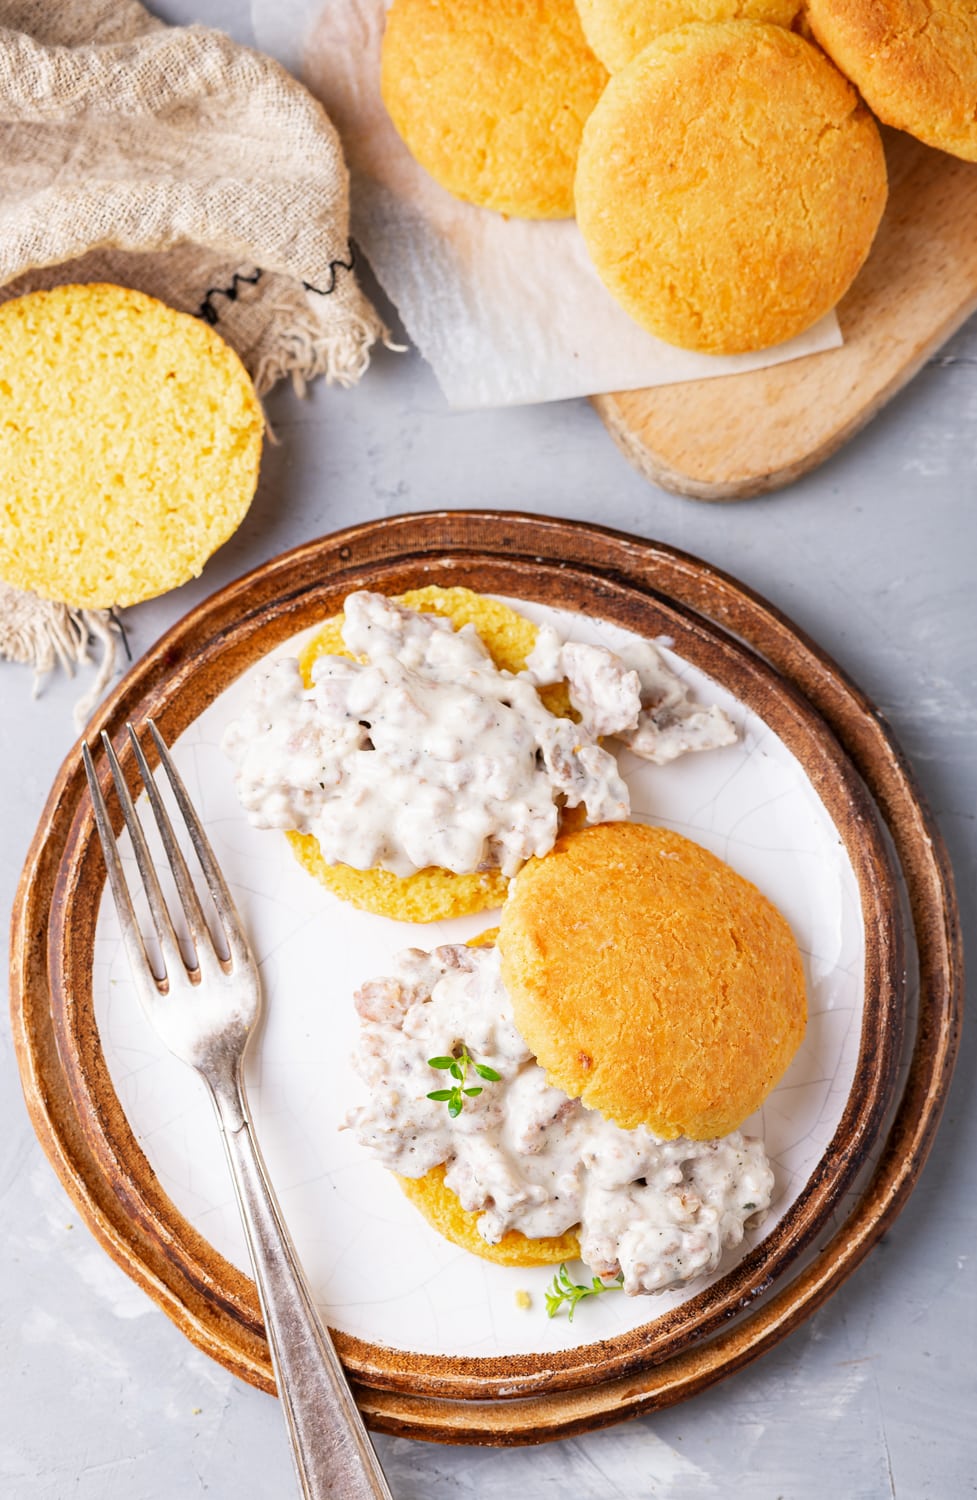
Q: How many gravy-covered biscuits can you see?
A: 2